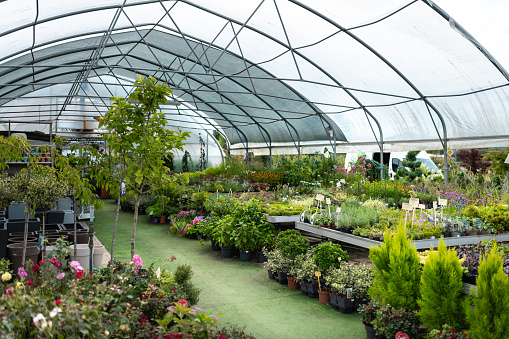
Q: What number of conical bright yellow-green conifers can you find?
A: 3